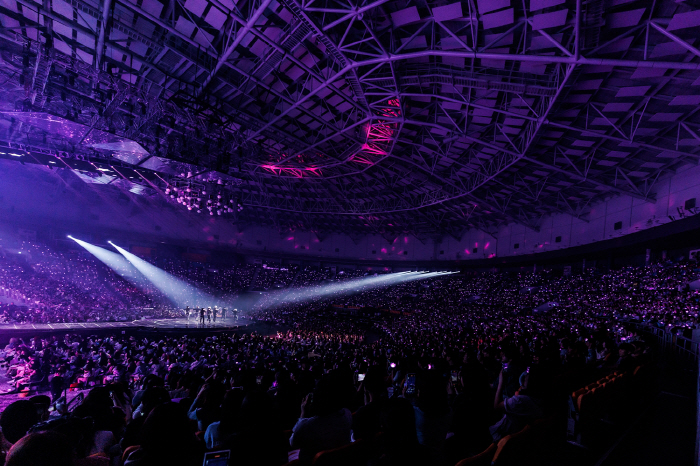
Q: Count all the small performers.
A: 7